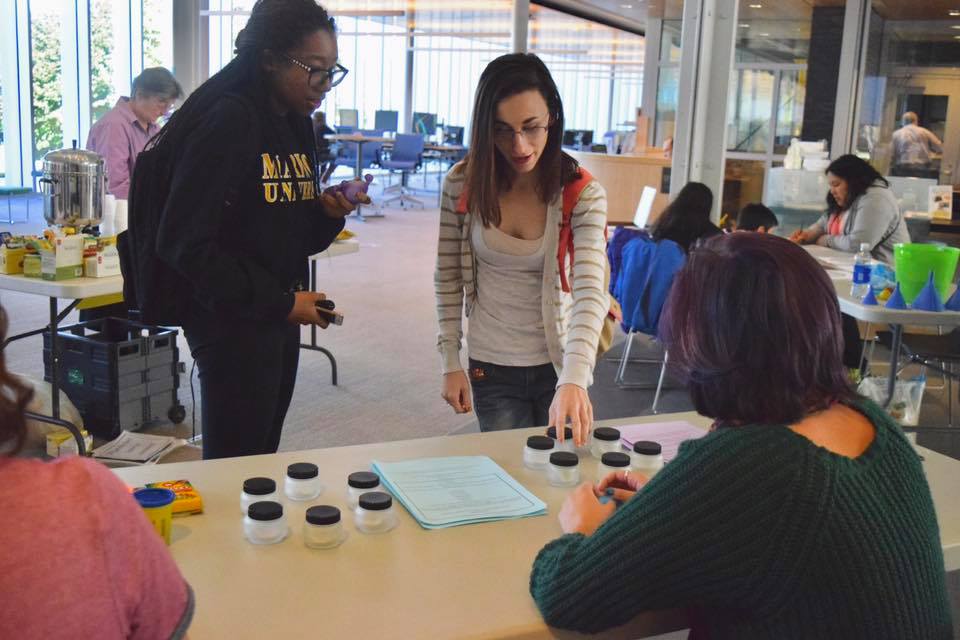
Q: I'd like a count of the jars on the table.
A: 12